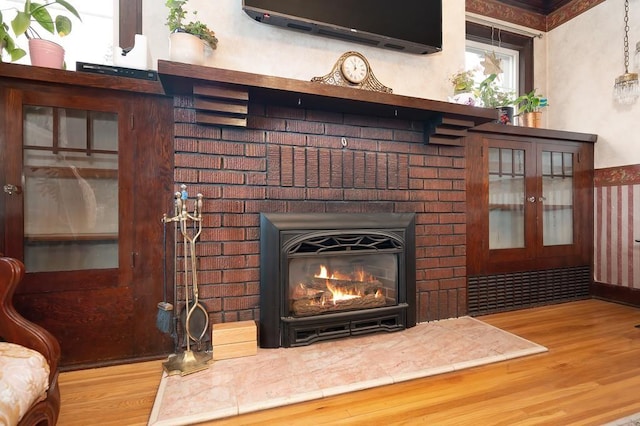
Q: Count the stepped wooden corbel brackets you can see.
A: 2